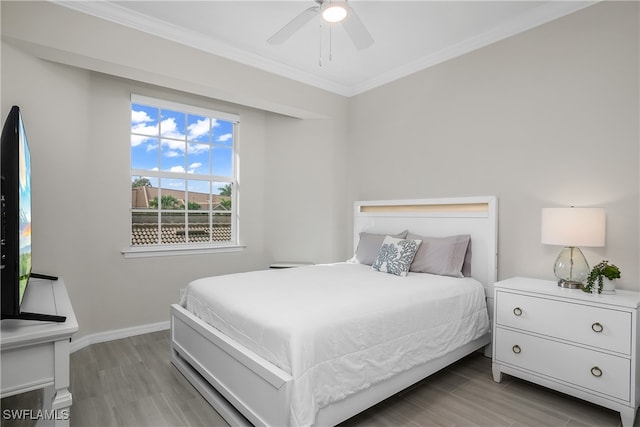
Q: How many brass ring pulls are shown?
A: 4